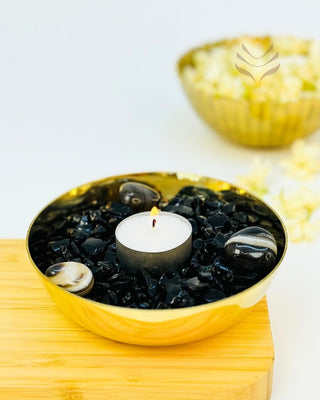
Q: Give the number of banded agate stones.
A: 3